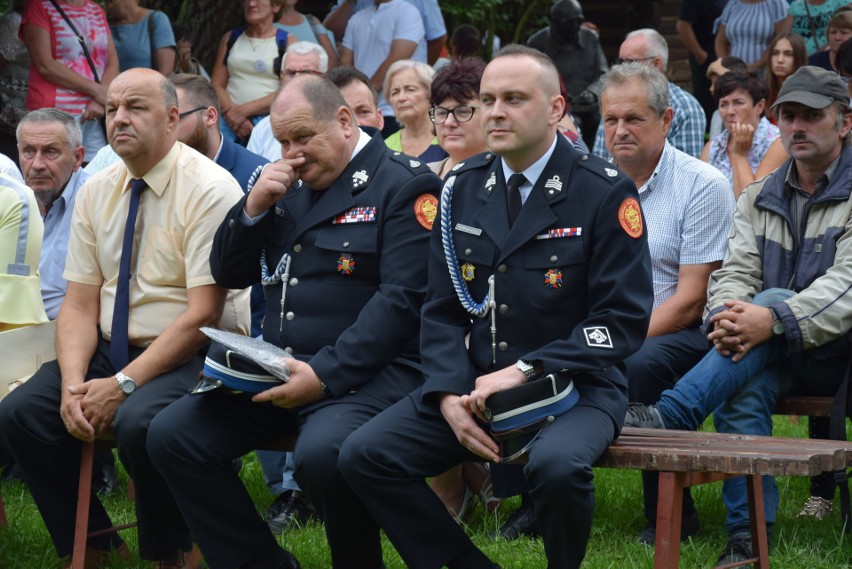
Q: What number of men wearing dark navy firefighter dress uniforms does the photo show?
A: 2